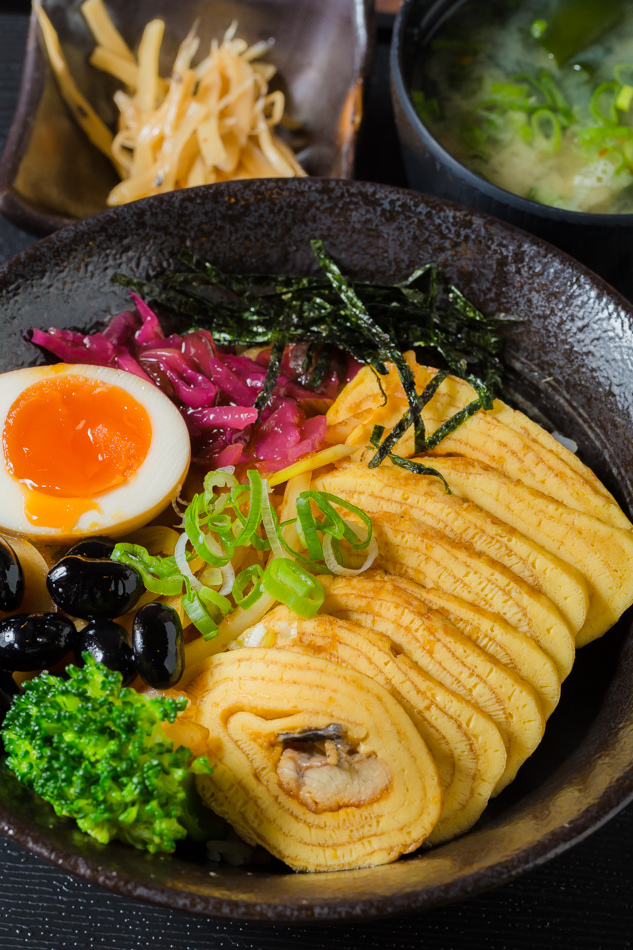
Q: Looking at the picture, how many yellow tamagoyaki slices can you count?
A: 8